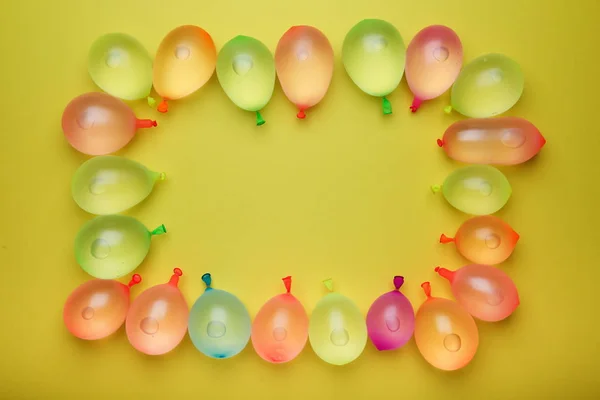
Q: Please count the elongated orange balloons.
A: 1